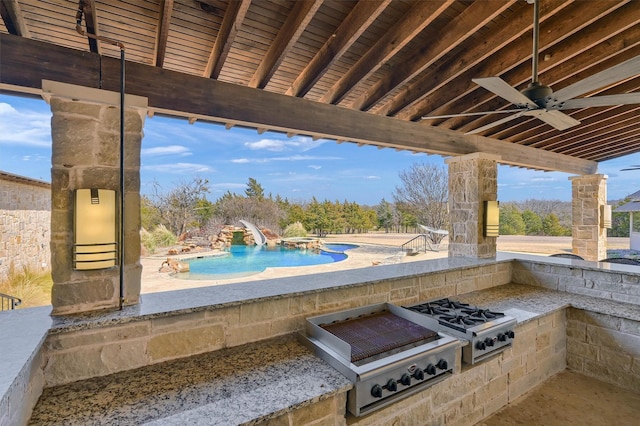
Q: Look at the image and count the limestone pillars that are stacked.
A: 3